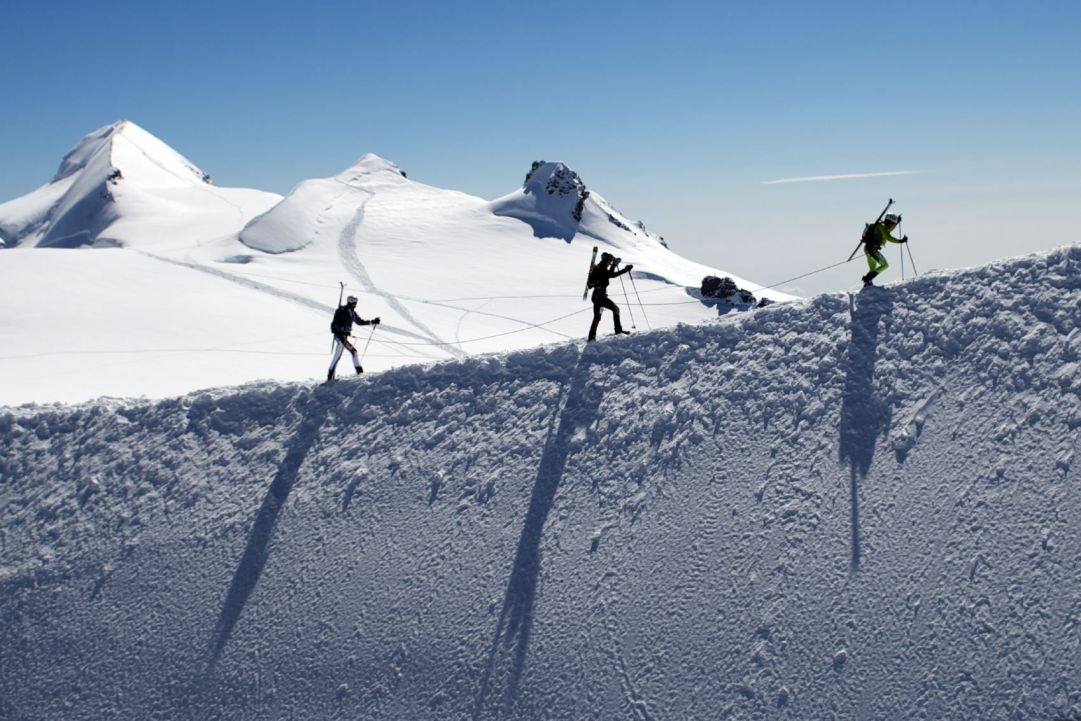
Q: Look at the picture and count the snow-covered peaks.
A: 3